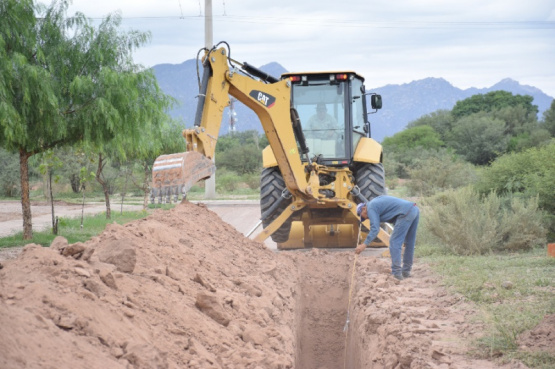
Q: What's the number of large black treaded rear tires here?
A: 2